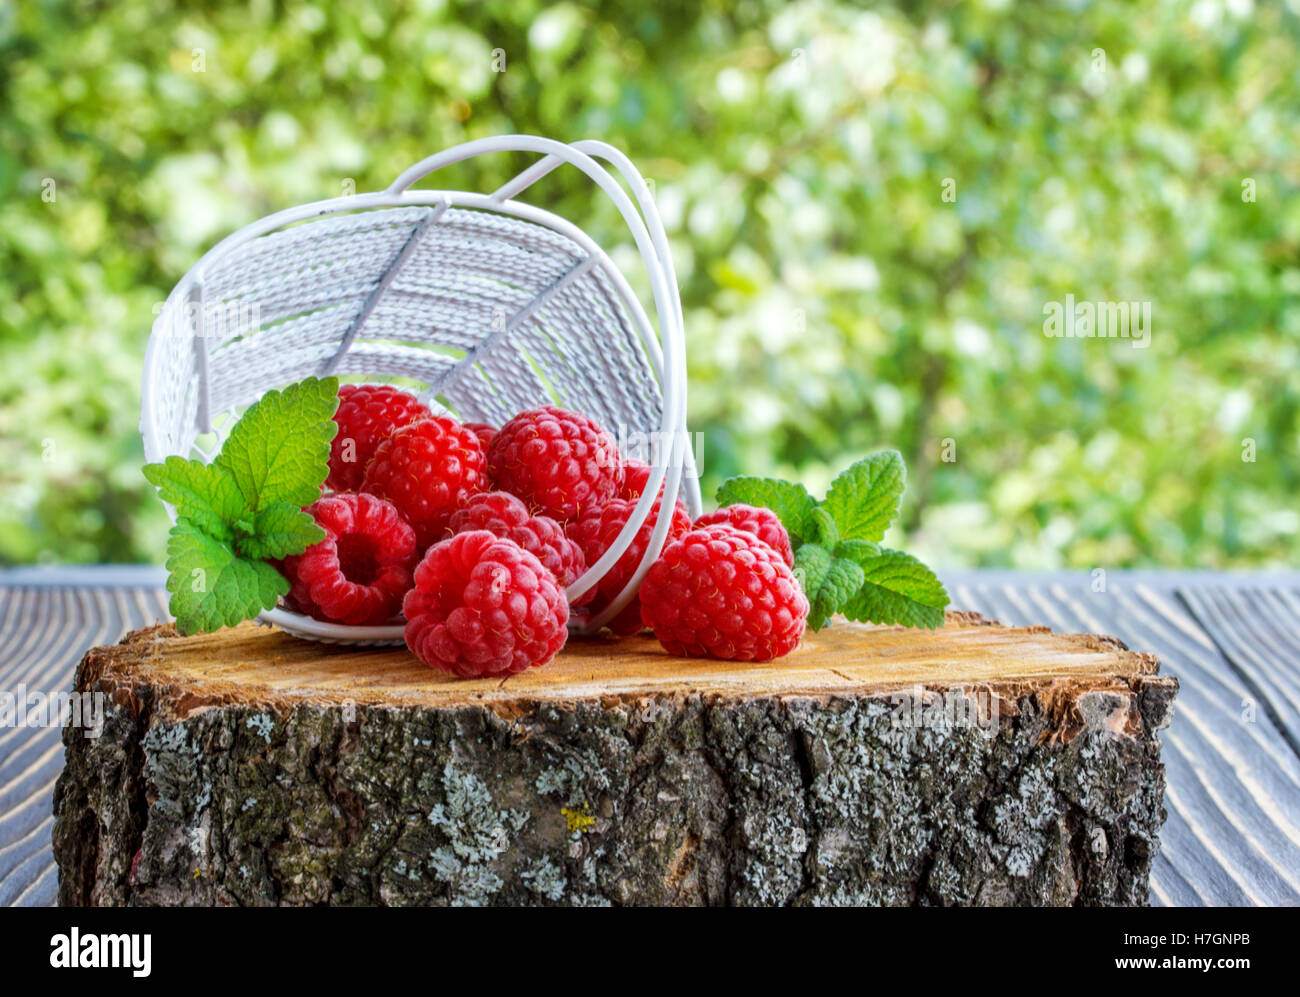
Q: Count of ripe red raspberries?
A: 11